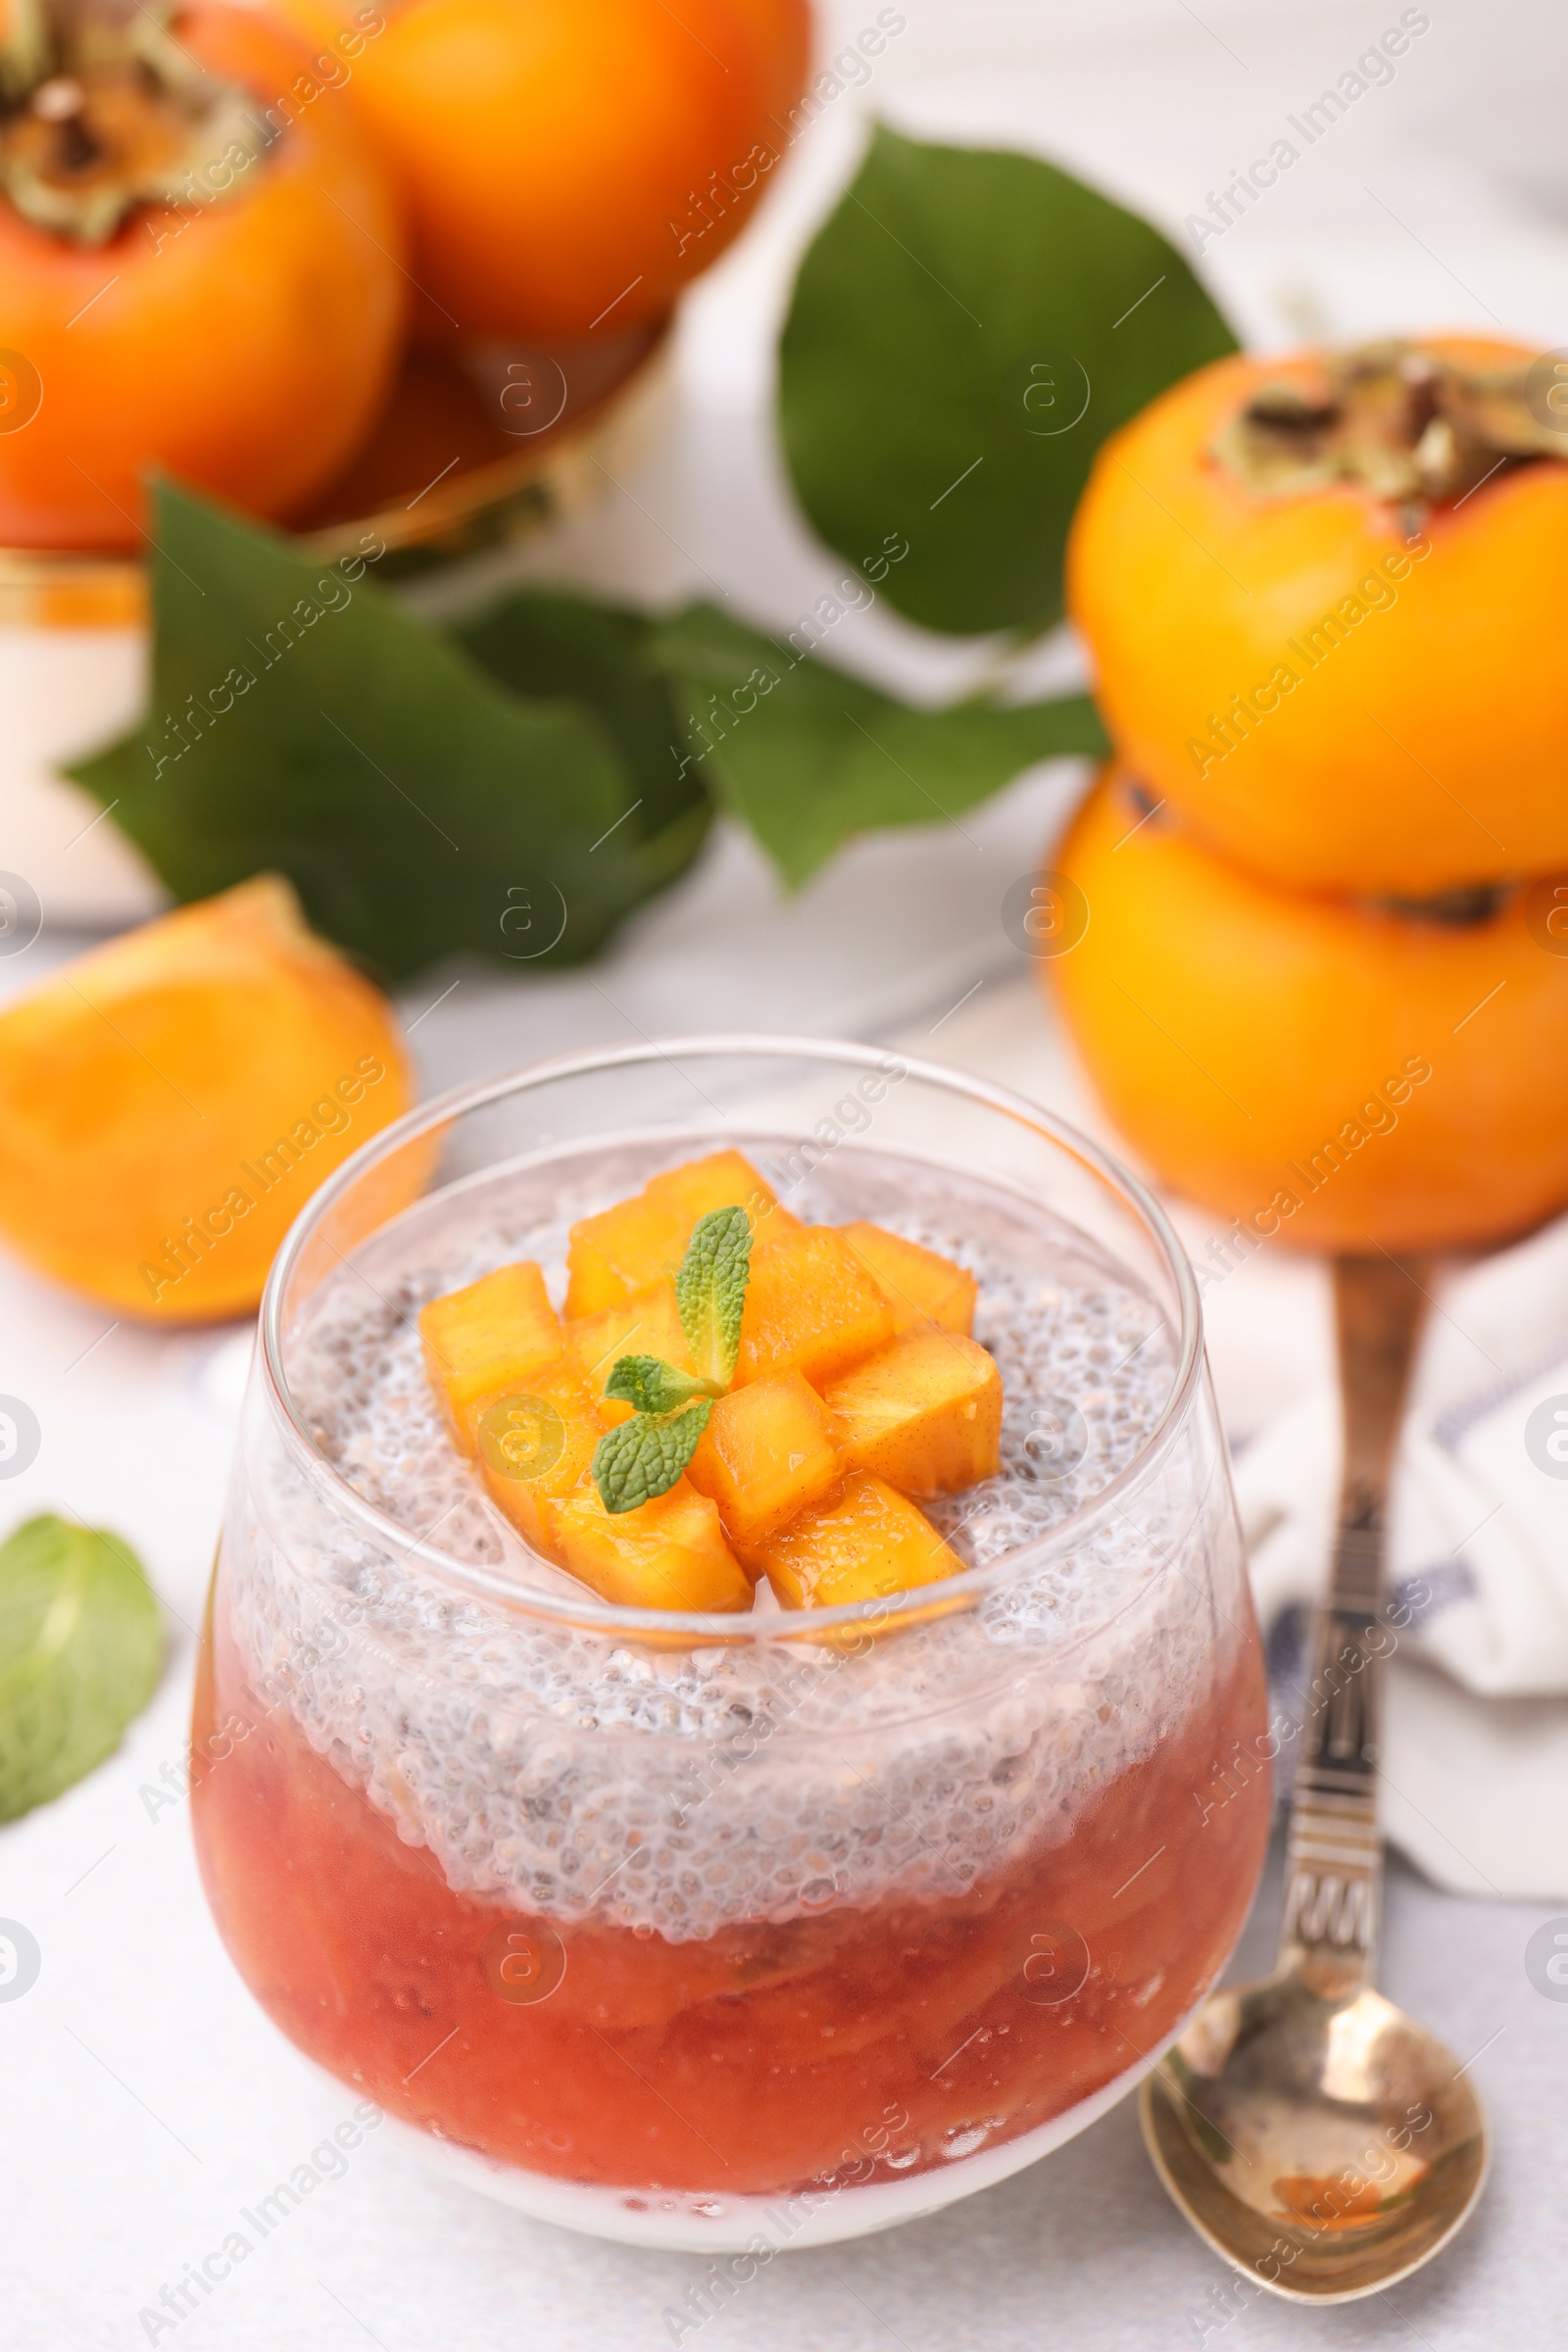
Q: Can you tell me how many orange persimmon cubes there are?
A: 11